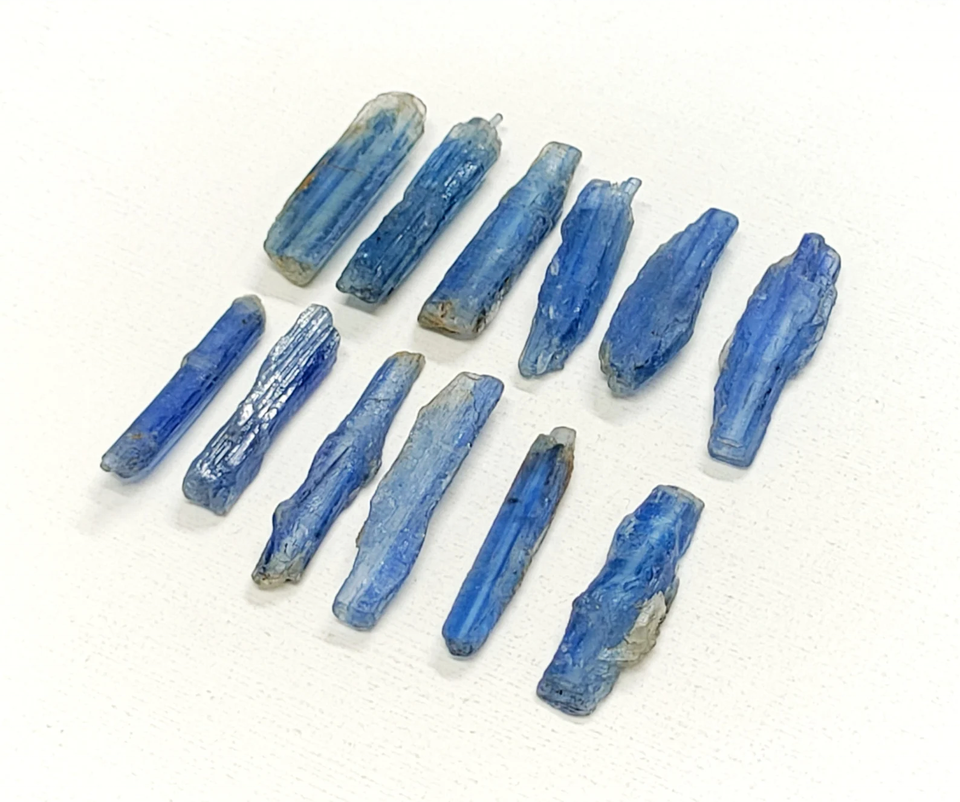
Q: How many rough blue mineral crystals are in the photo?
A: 12